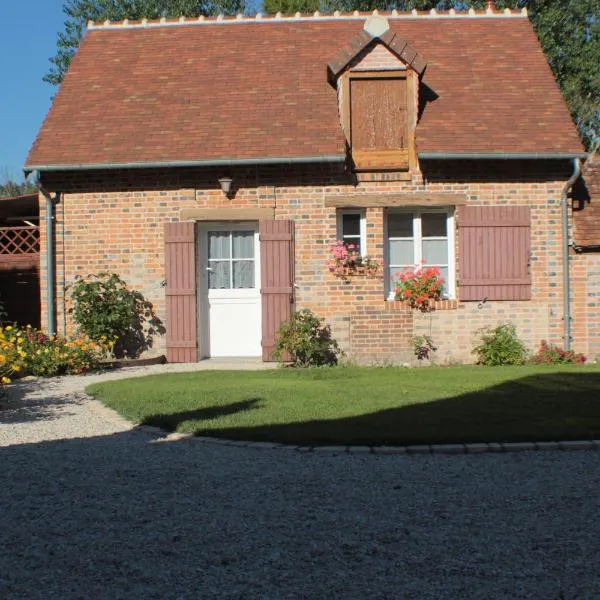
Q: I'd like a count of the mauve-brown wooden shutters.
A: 3